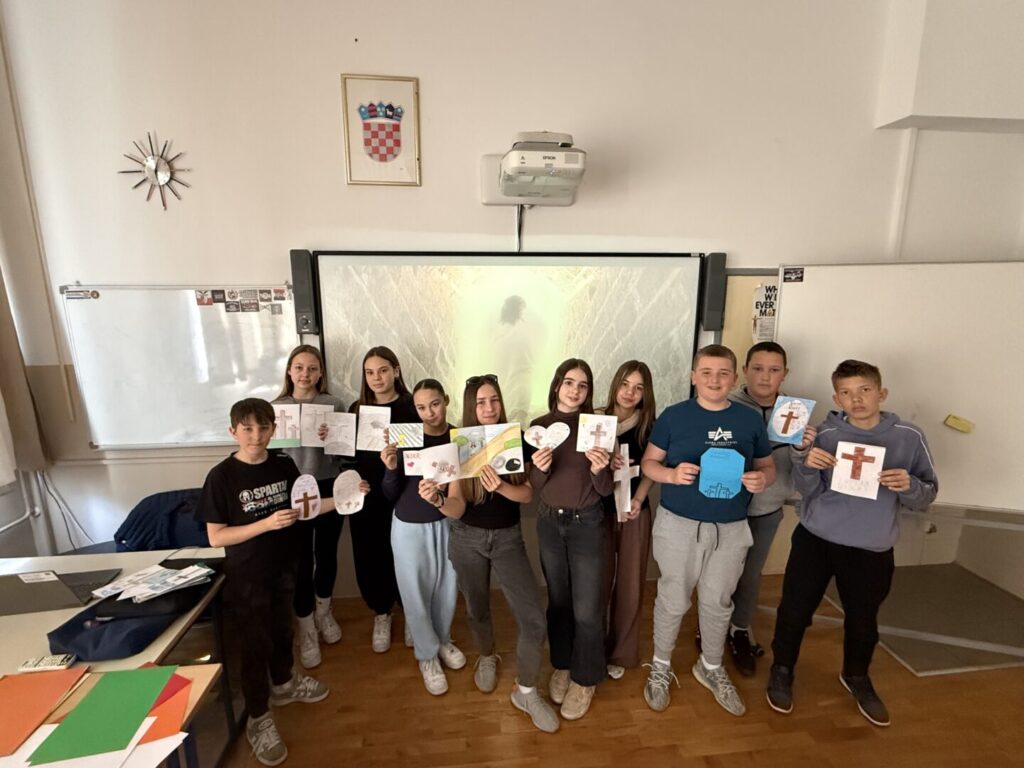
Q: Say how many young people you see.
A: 10